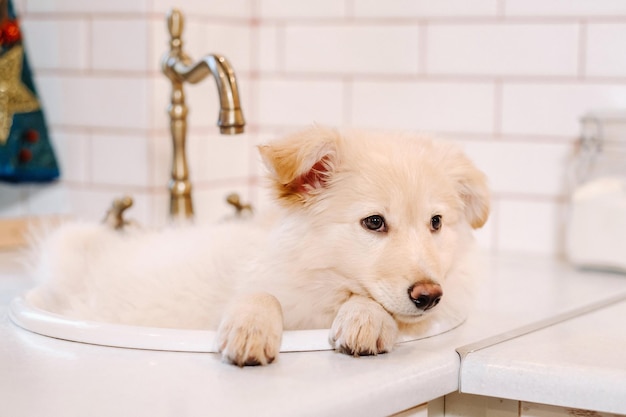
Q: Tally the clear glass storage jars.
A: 1